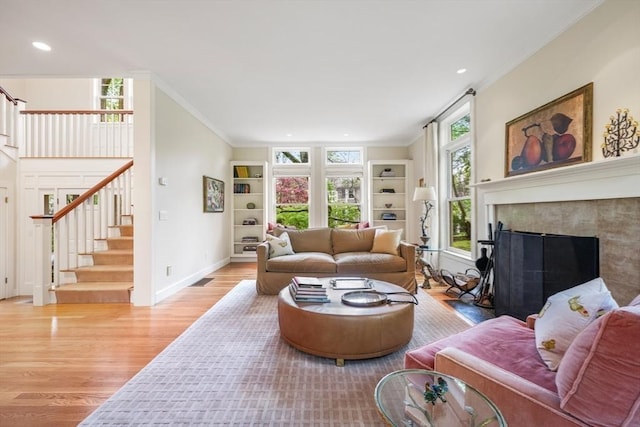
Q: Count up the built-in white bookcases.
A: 2